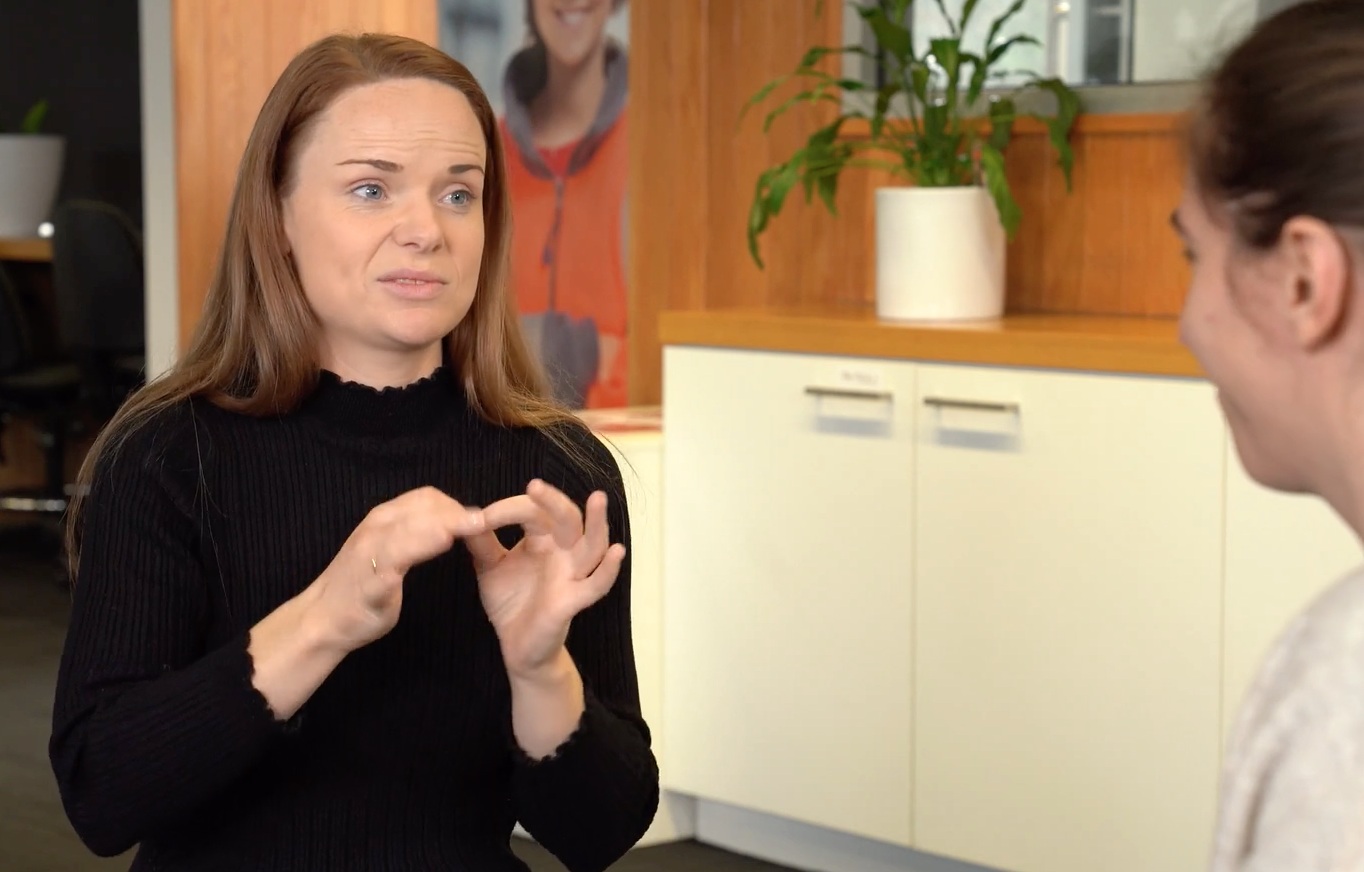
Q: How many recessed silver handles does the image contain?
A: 2